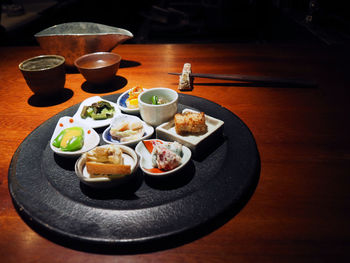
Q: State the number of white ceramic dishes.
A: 8